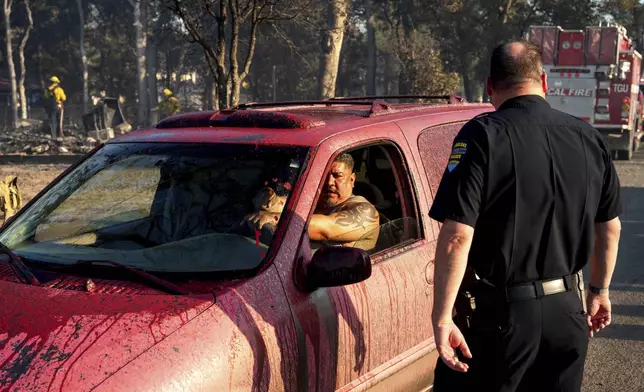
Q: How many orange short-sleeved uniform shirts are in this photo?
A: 0